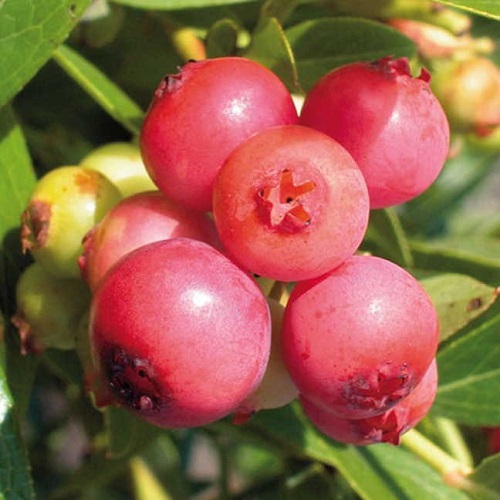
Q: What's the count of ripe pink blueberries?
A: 7